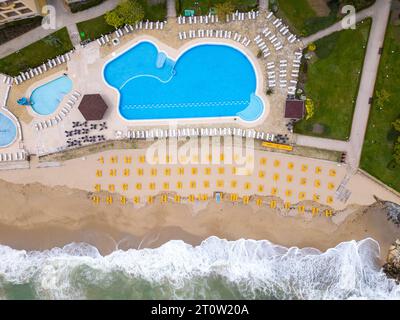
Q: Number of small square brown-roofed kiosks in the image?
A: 1